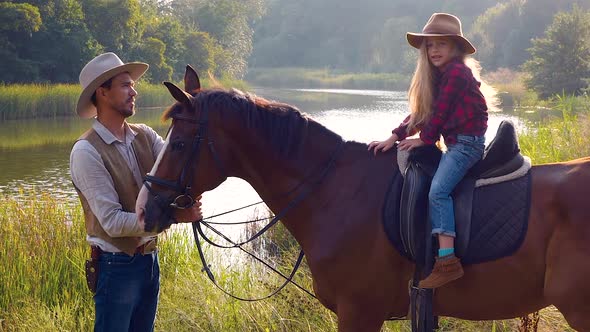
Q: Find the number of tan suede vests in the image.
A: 1